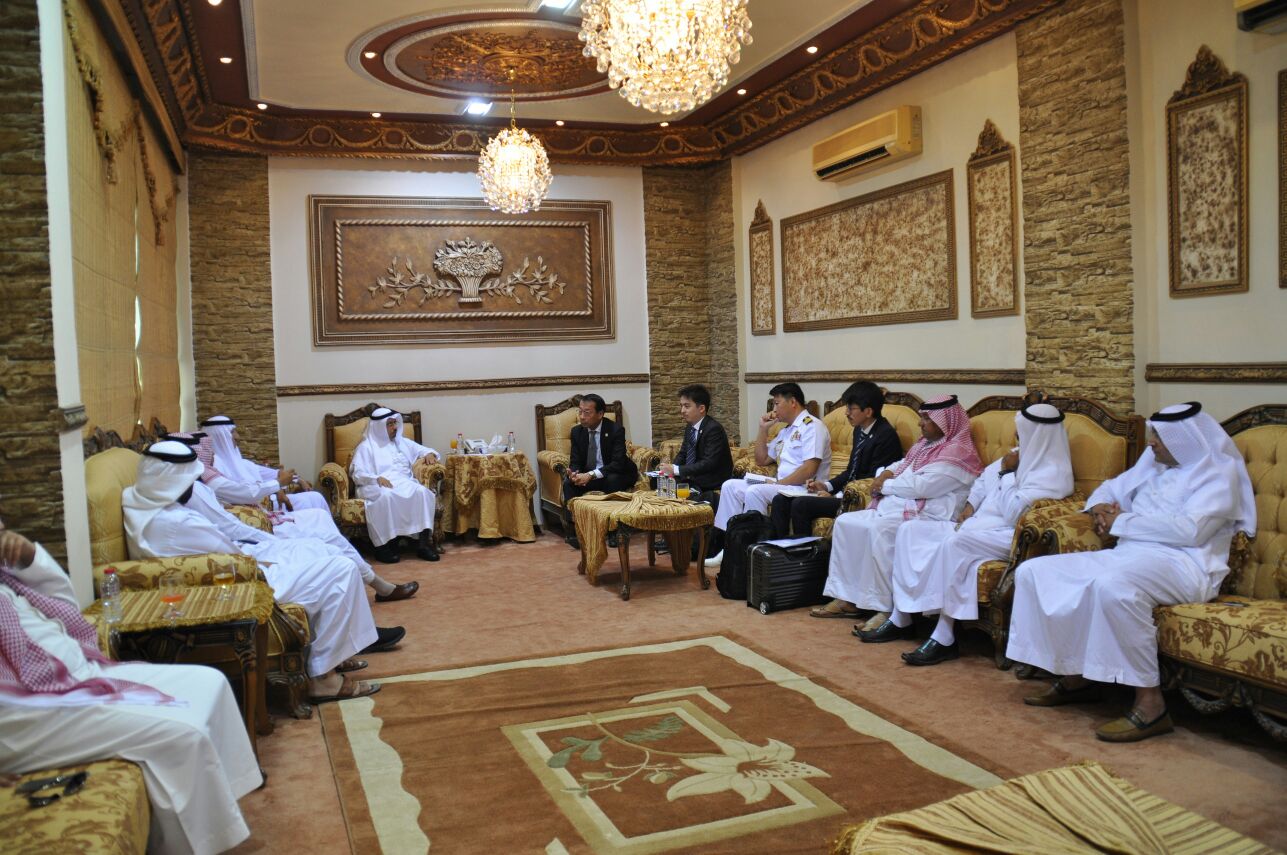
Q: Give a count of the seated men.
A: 13